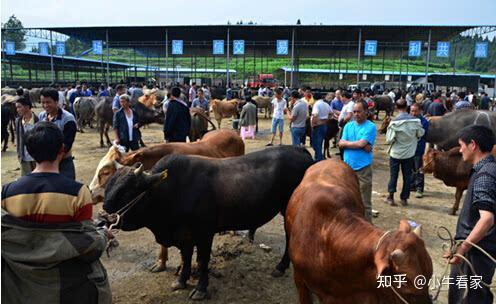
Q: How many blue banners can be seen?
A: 12